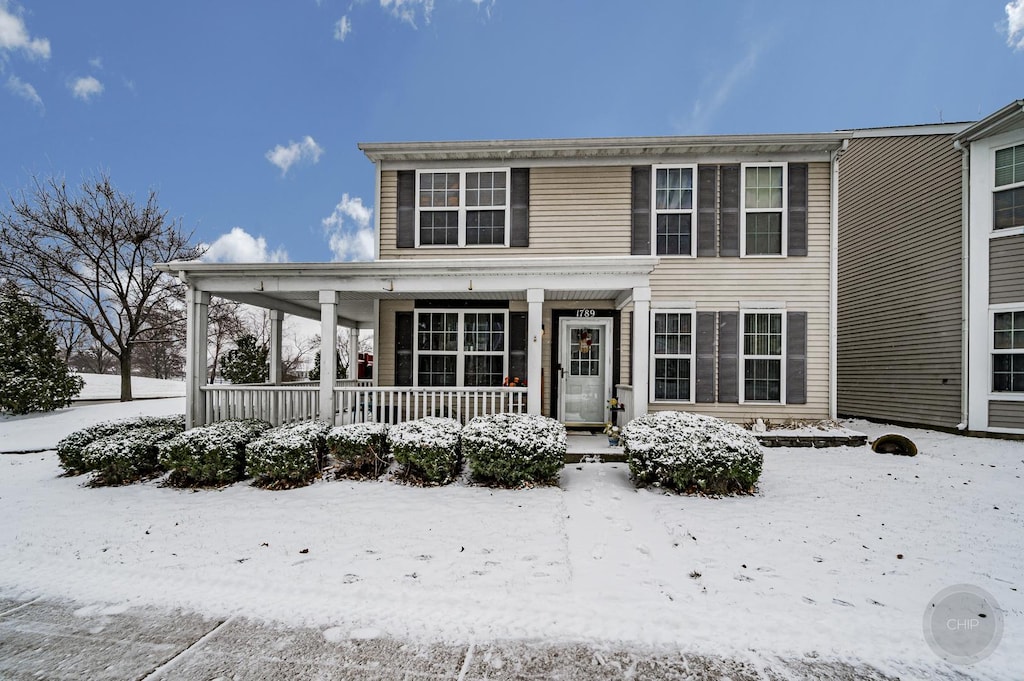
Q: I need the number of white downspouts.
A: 3